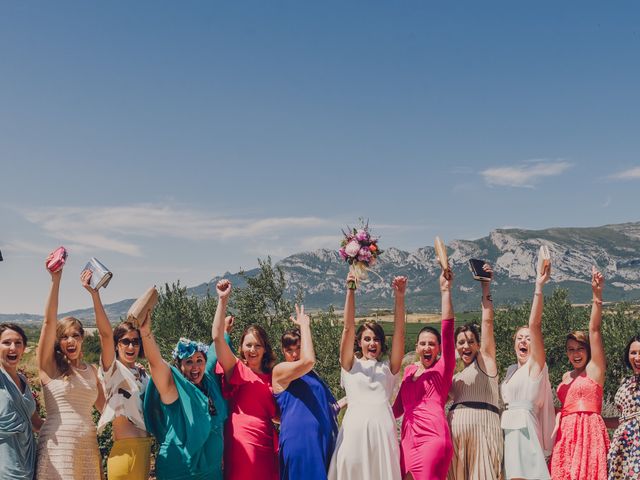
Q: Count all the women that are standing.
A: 12